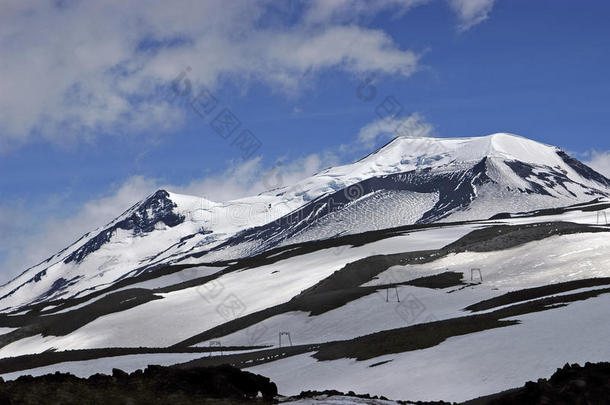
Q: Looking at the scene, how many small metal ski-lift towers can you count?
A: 5